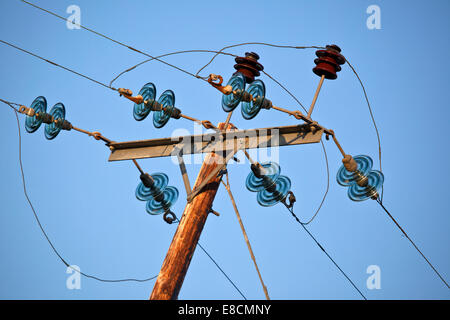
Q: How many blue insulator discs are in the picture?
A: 12